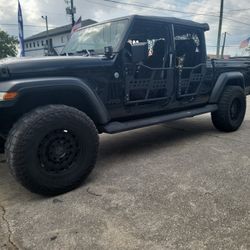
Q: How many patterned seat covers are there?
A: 0